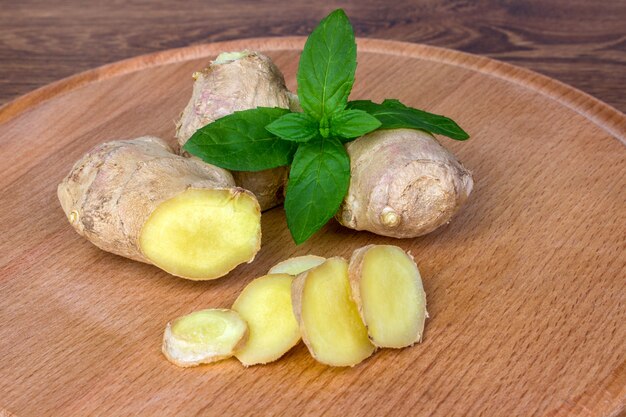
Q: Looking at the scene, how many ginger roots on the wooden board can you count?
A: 3